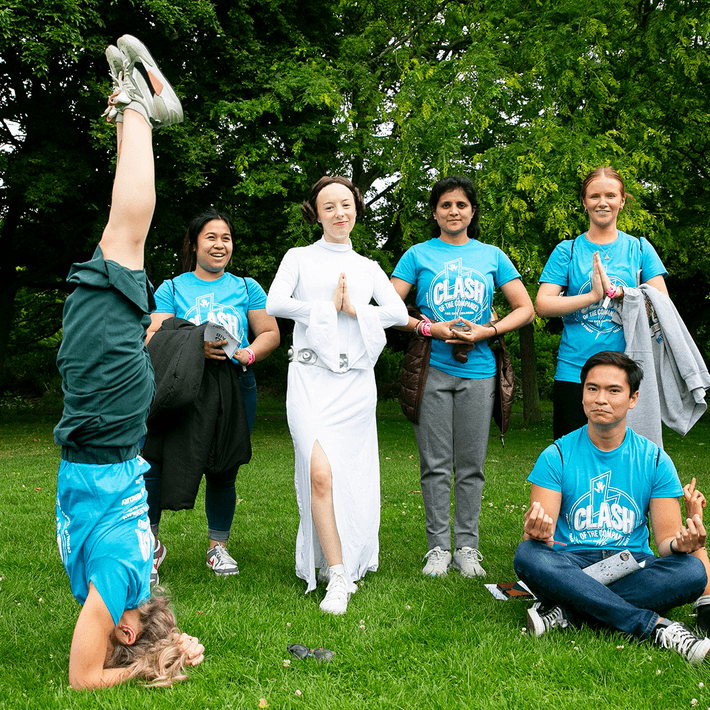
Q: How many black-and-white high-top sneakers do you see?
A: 2